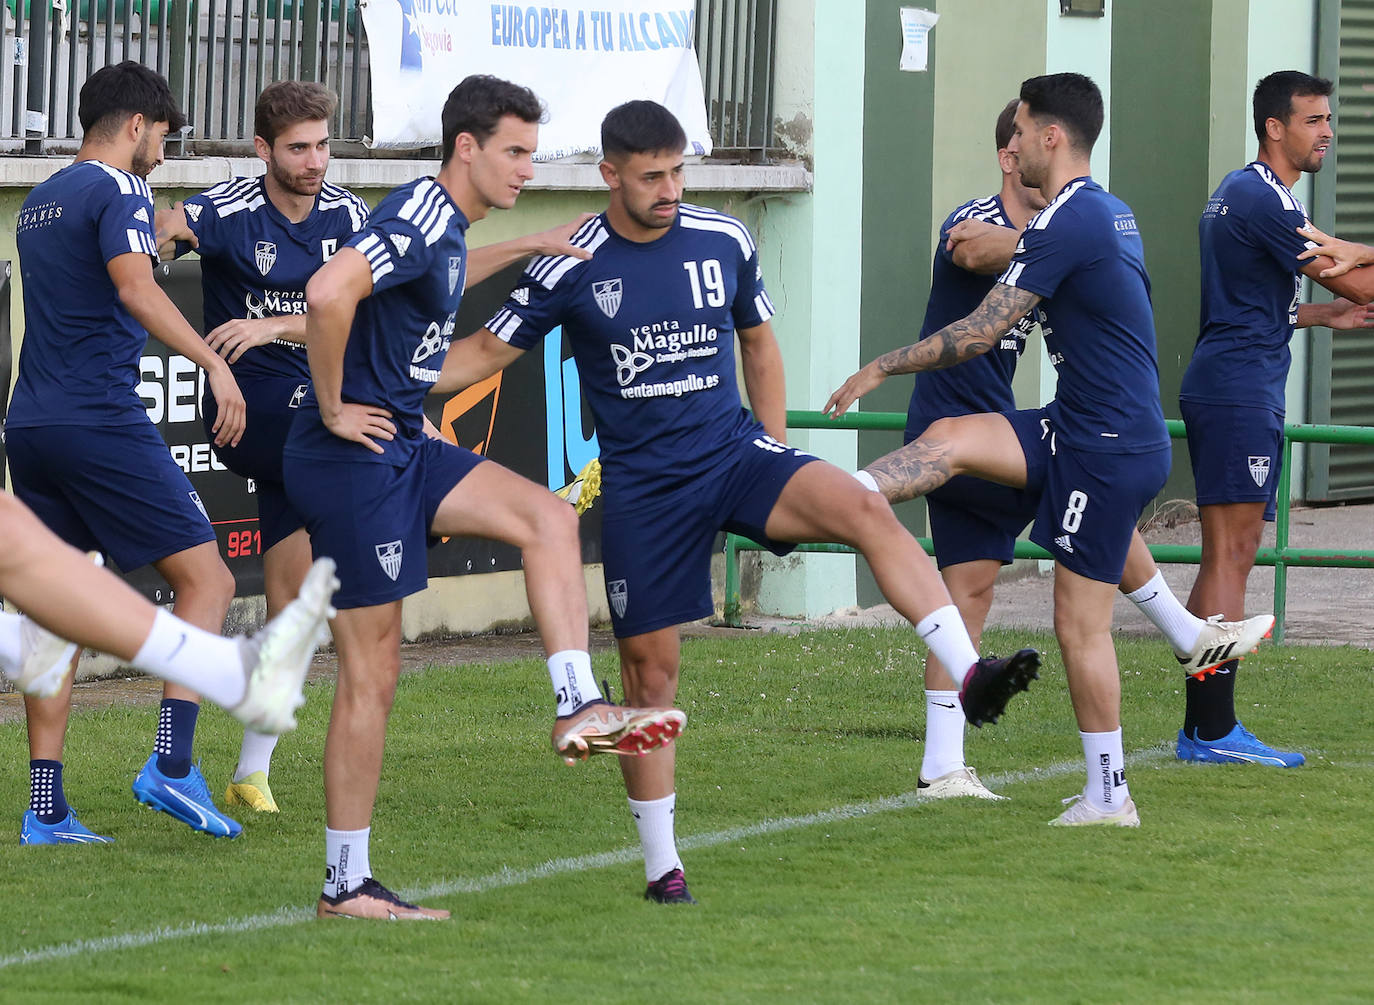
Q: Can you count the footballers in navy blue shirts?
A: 7